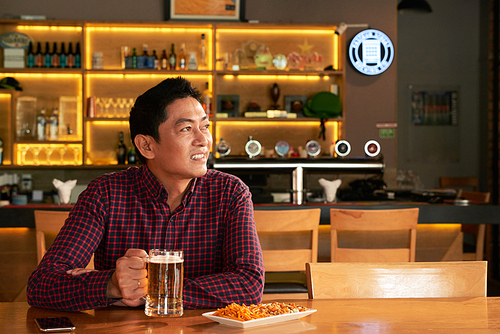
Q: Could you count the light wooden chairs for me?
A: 4